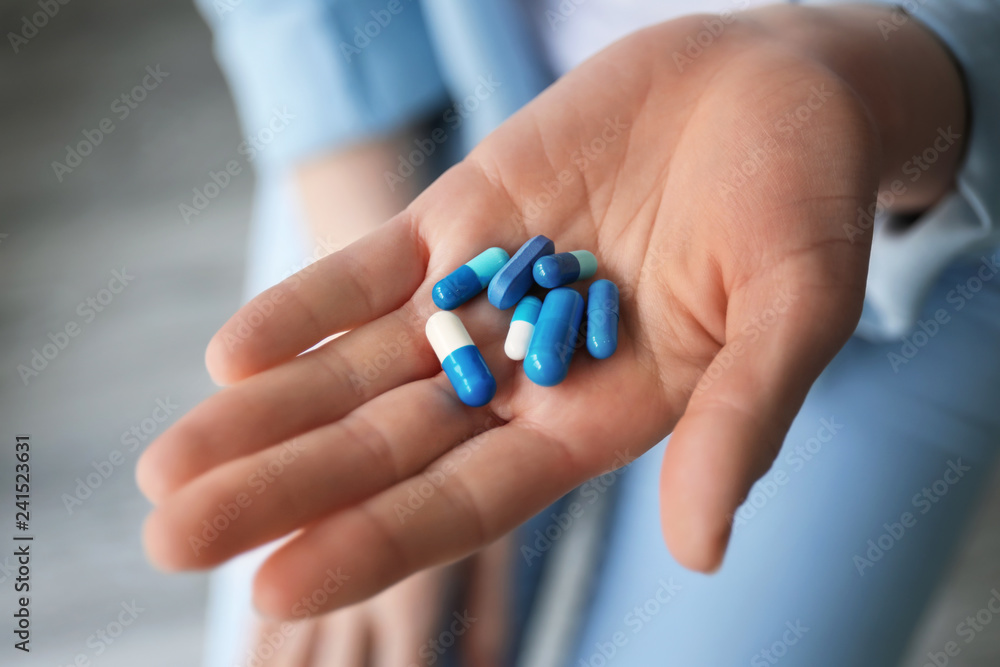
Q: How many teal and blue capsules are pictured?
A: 2